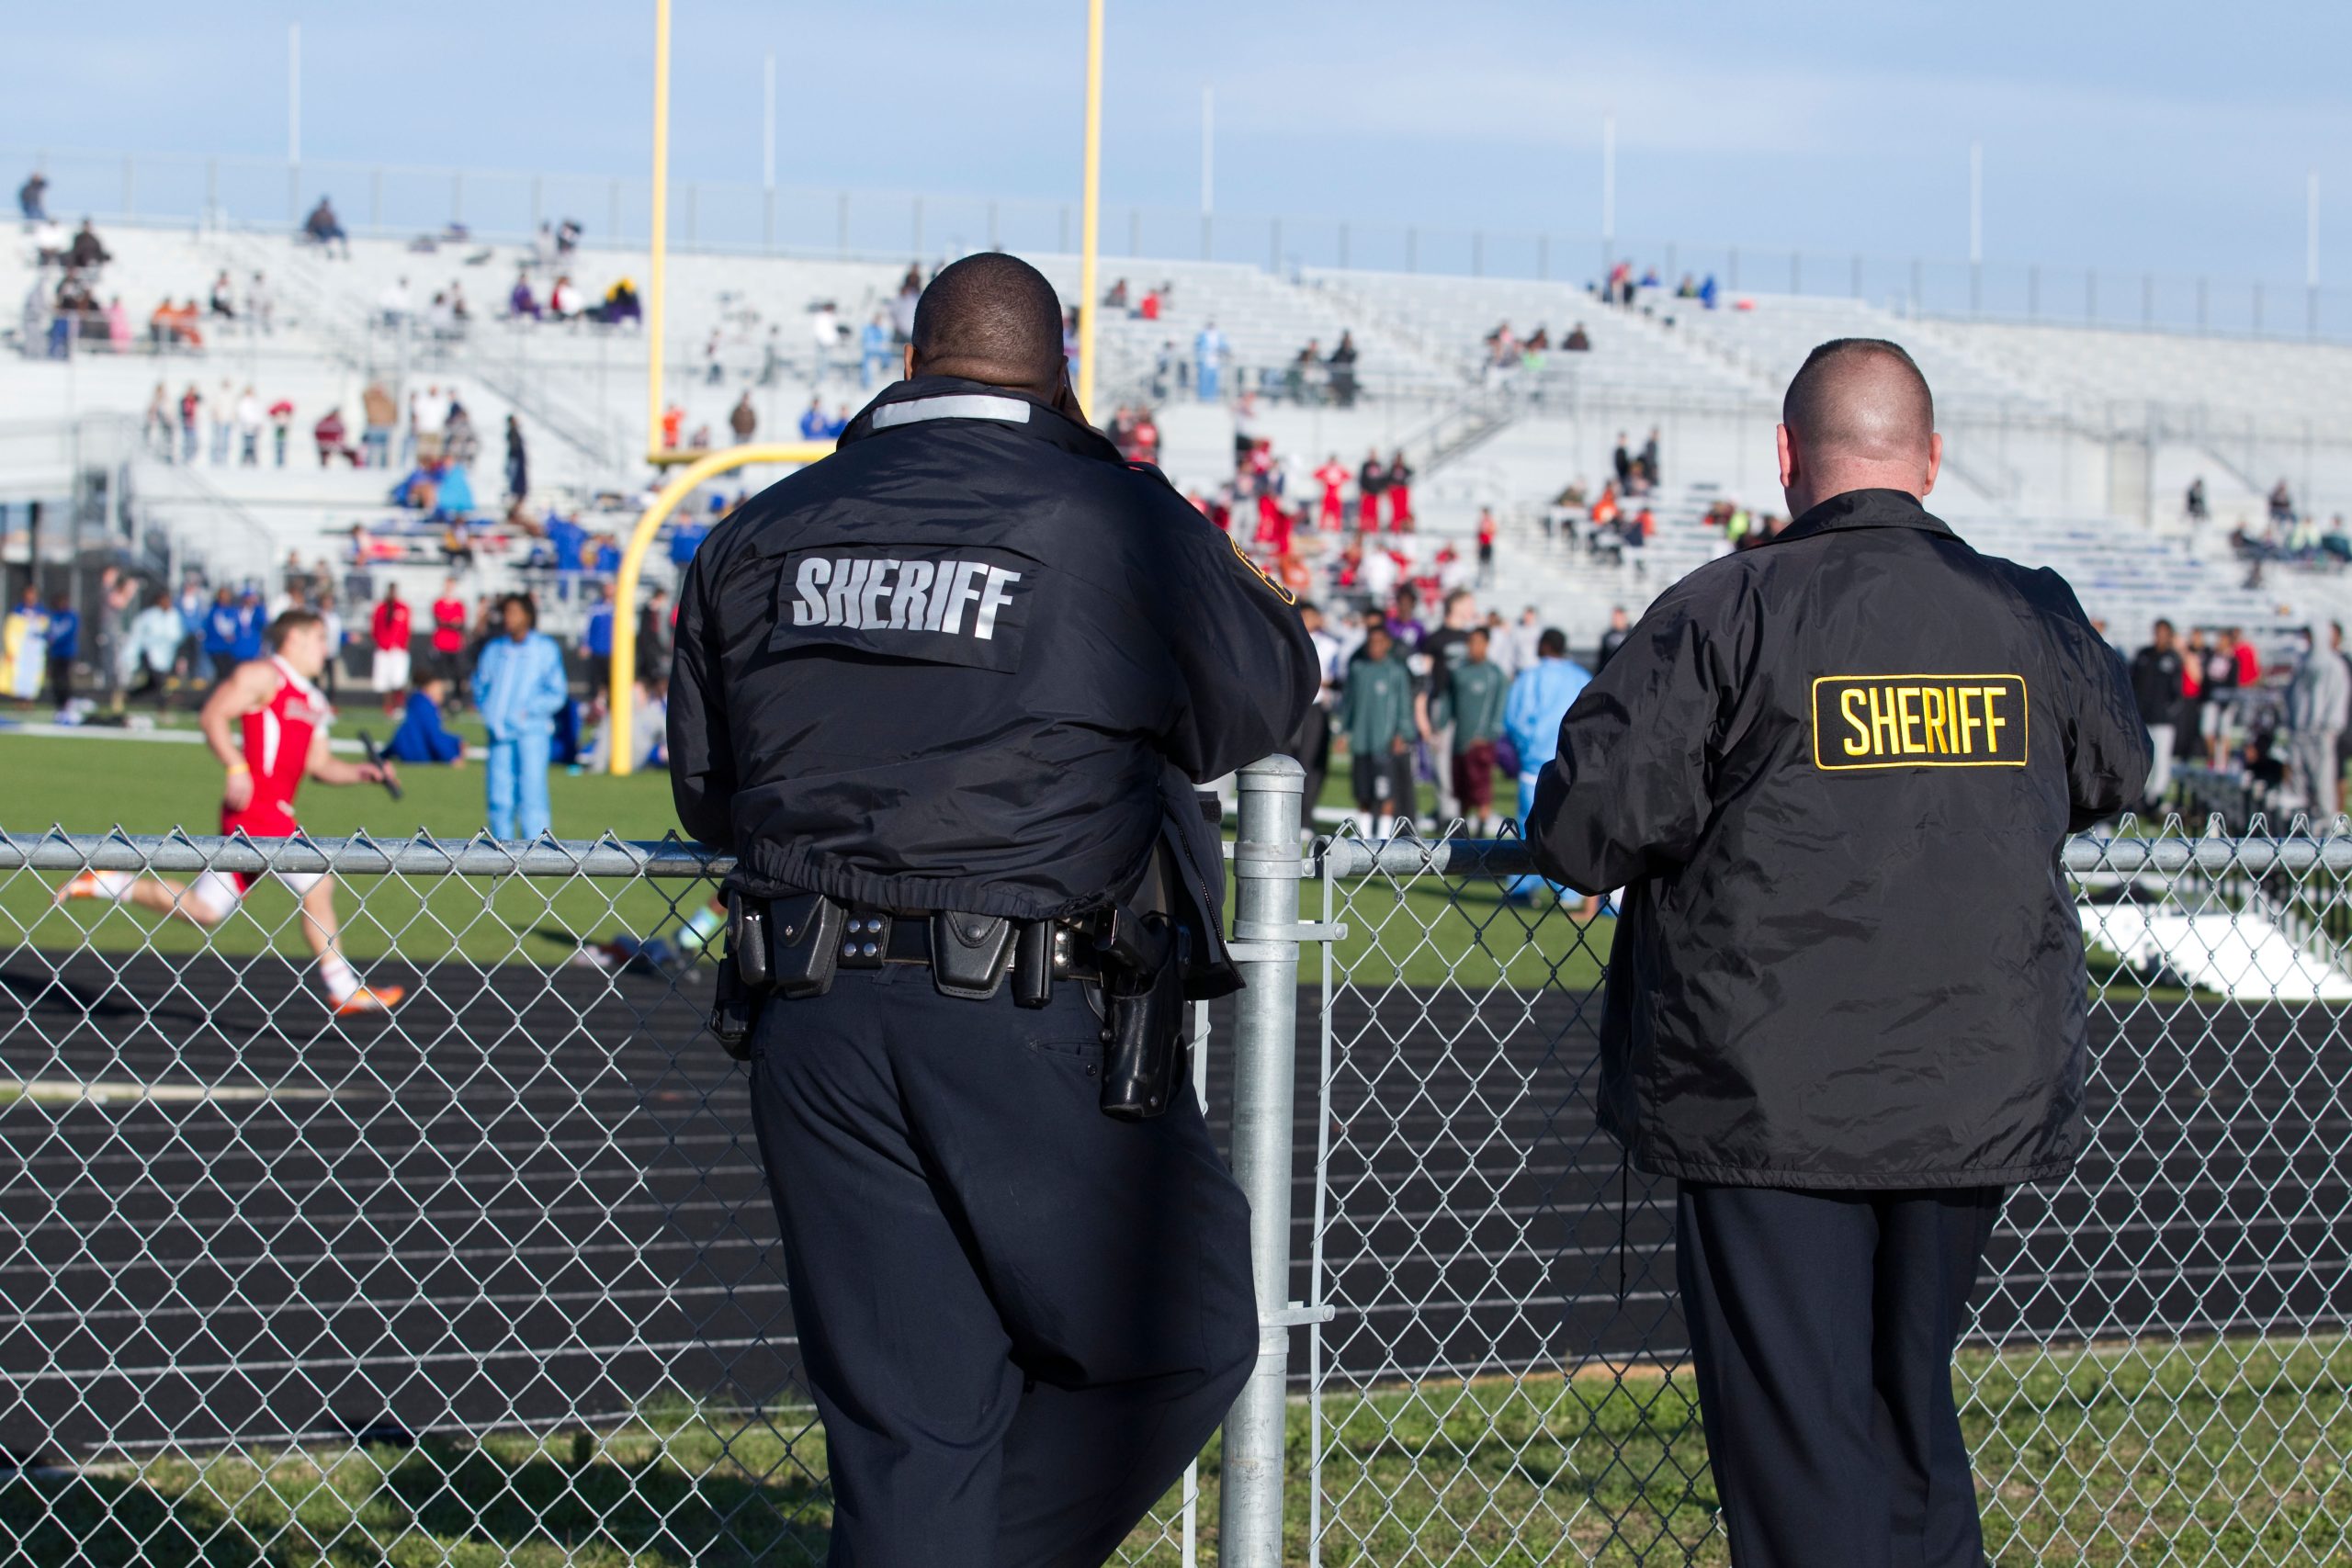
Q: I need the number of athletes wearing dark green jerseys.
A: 2